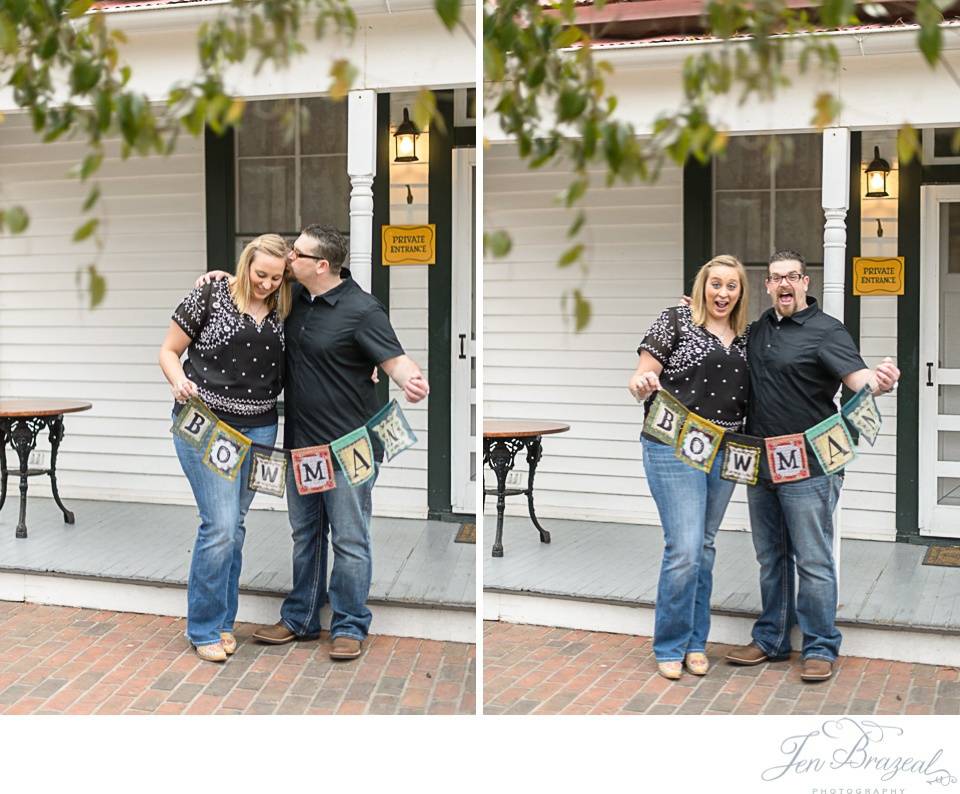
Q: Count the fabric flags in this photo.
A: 12